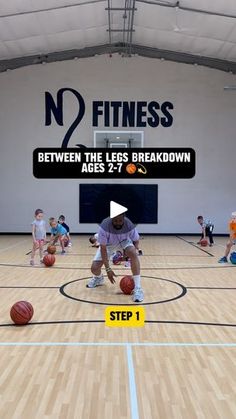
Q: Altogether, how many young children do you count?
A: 6